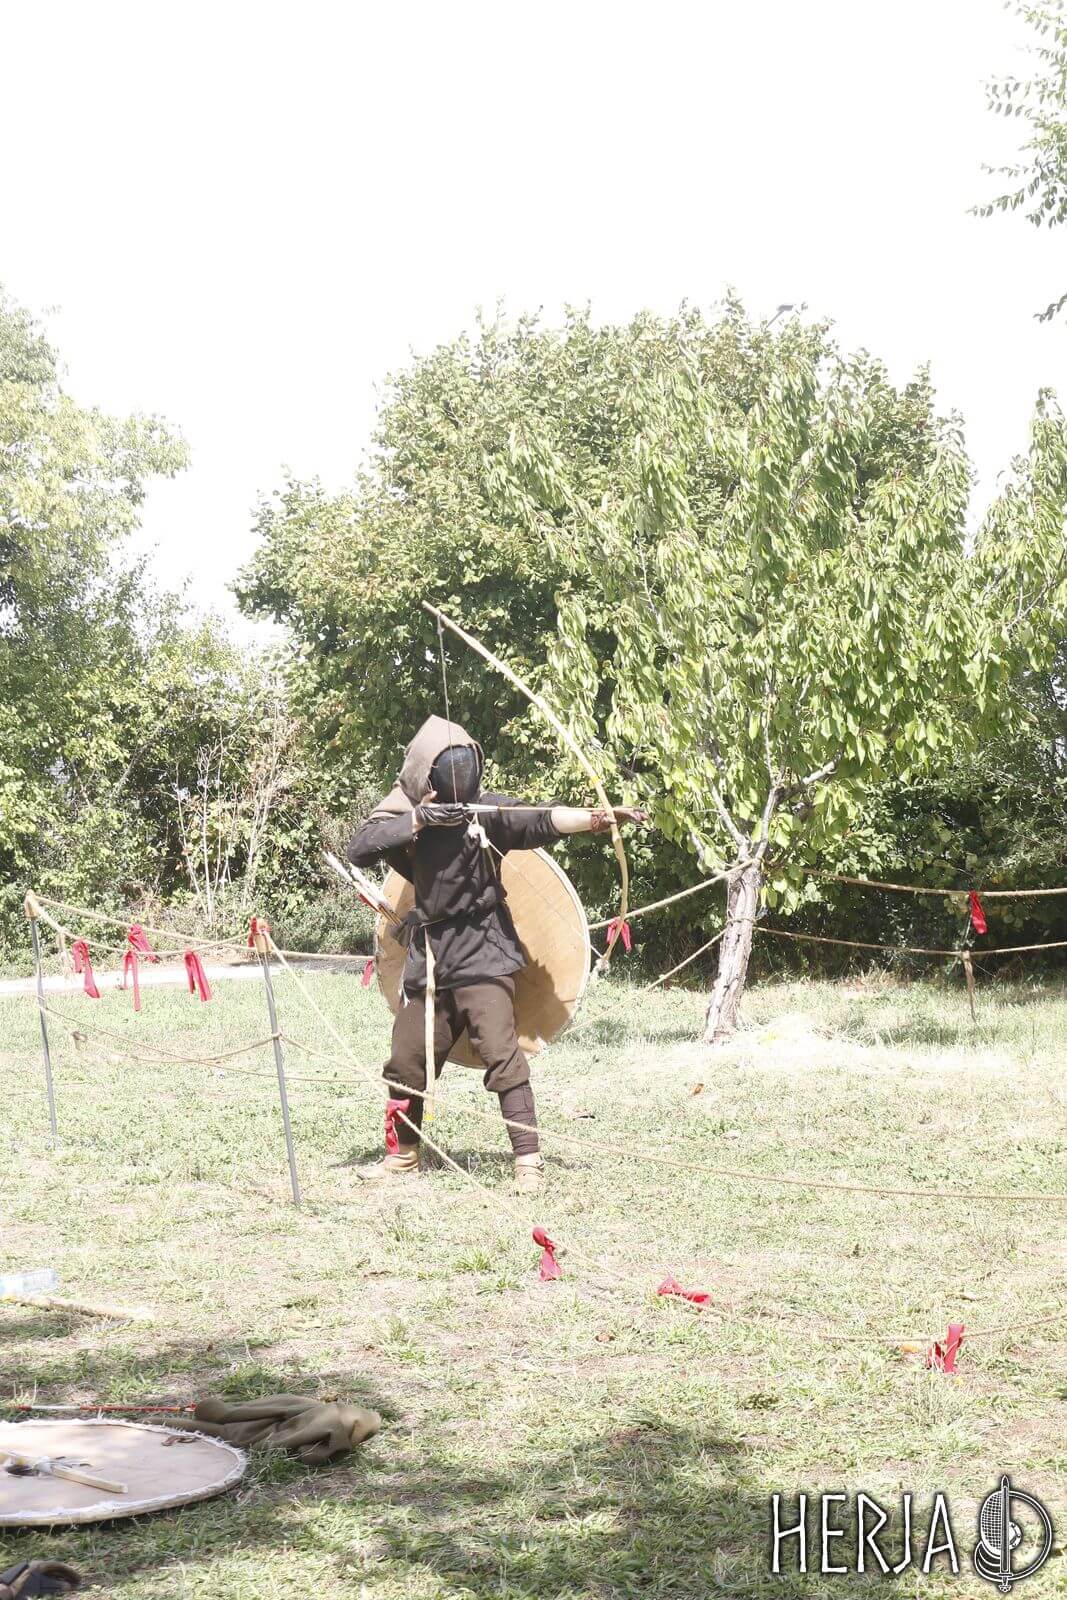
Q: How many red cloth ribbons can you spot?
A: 12